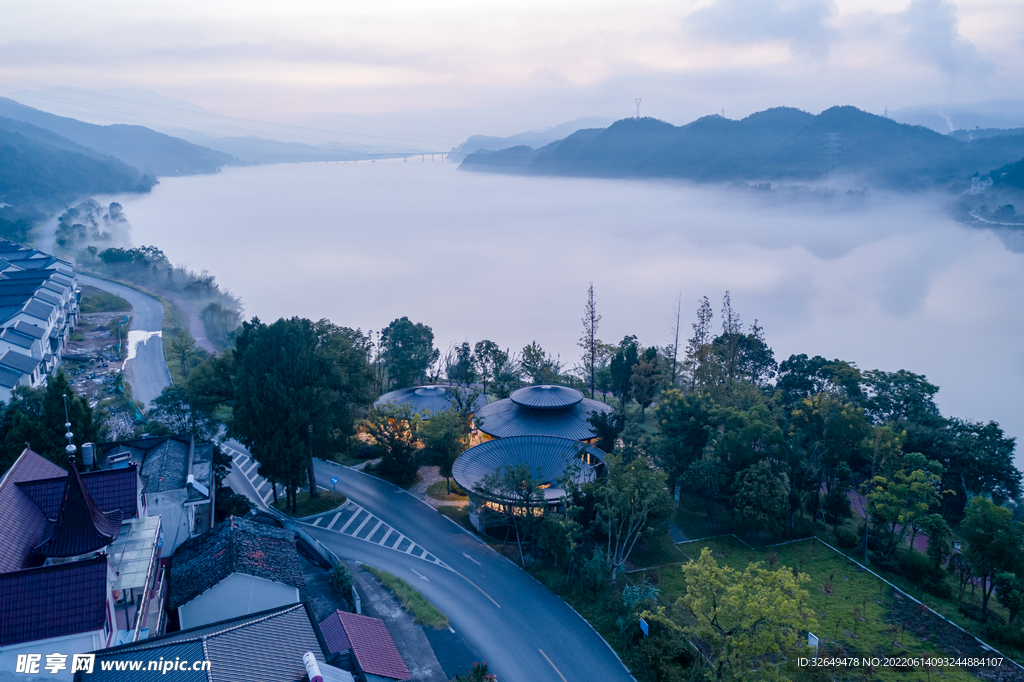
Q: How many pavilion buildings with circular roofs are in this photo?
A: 3